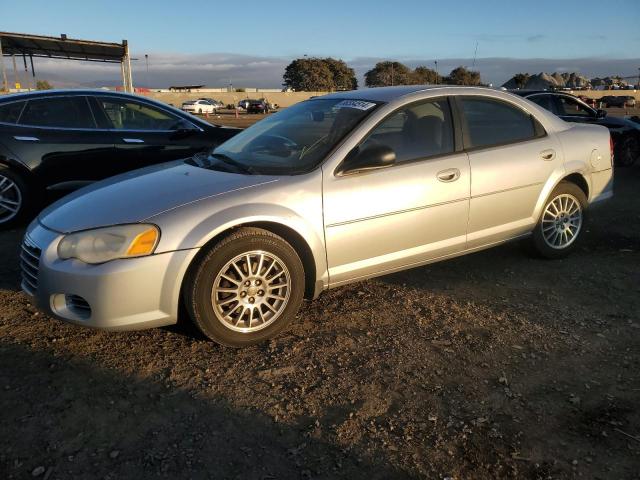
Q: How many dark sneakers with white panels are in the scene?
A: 0